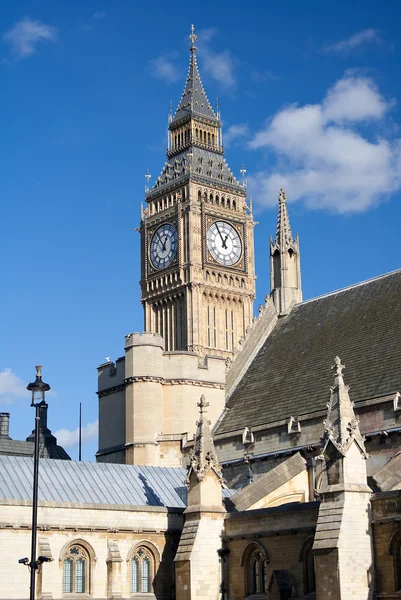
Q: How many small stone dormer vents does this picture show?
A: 3